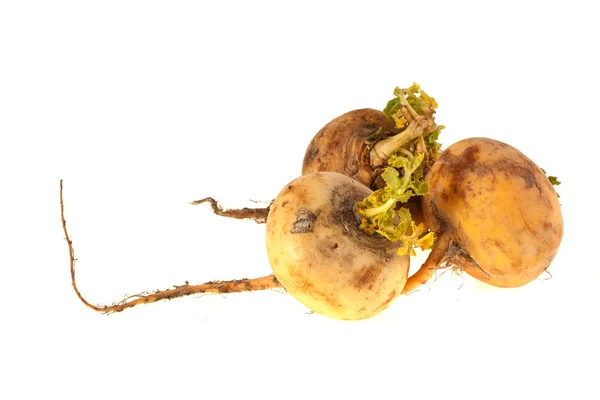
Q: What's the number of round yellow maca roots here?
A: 3